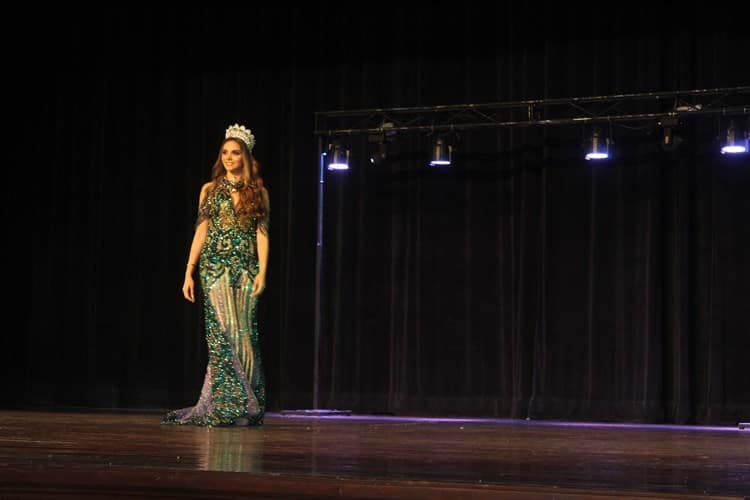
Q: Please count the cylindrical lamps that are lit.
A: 4